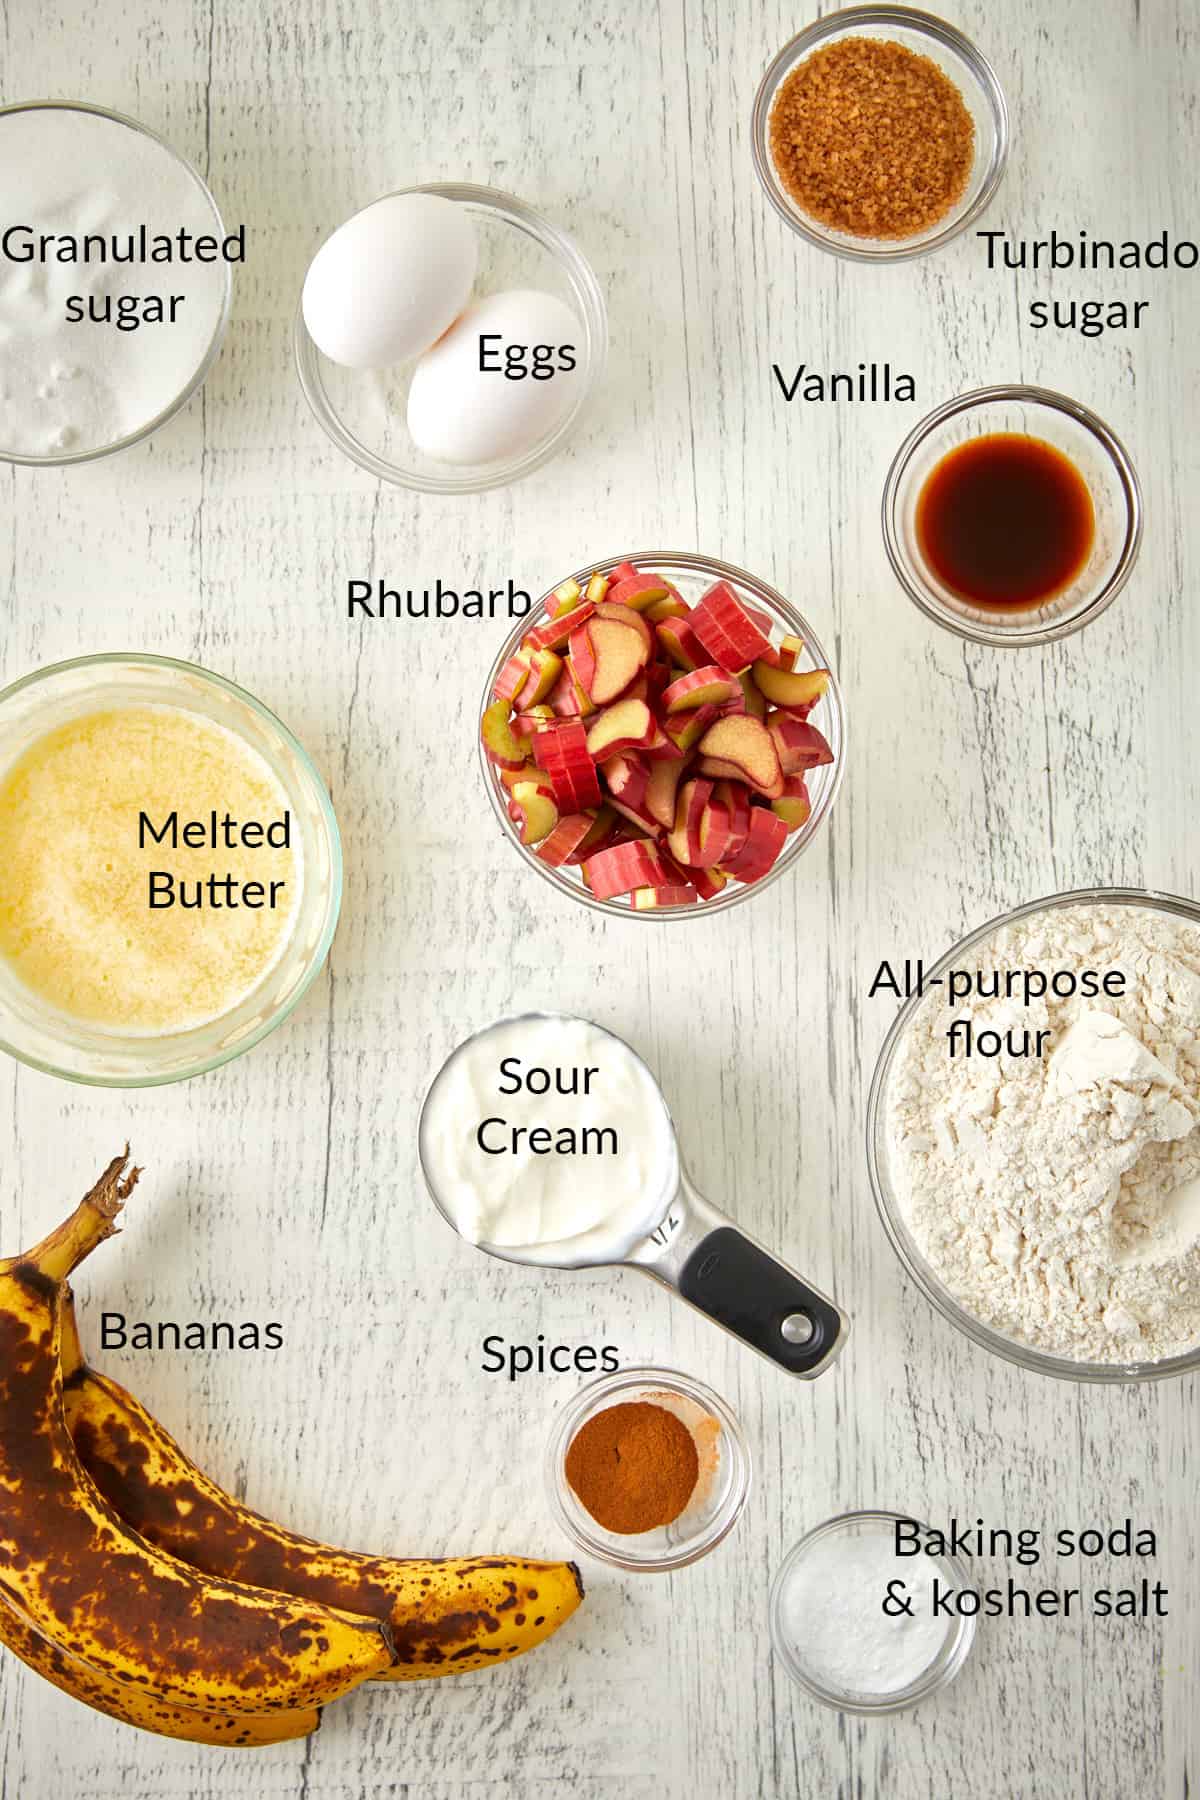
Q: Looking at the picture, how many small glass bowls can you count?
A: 4